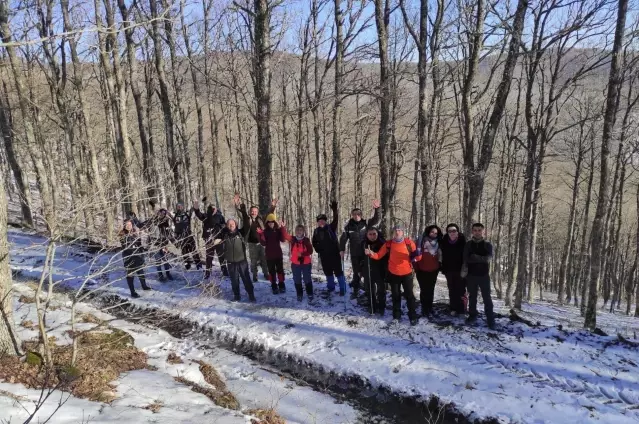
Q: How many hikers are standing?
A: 15